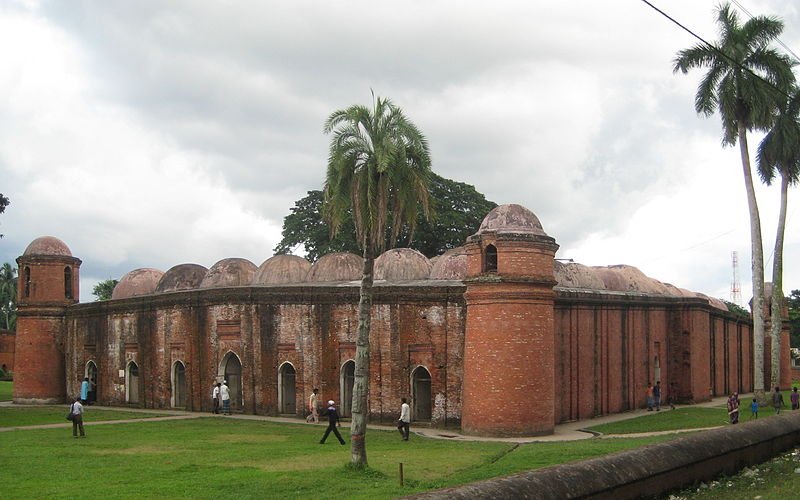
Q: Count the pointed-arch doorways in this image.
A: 7